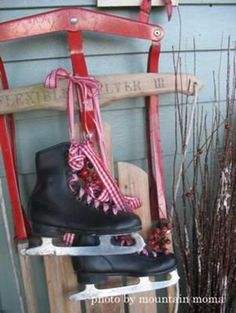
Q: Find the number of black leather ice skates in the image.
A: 2